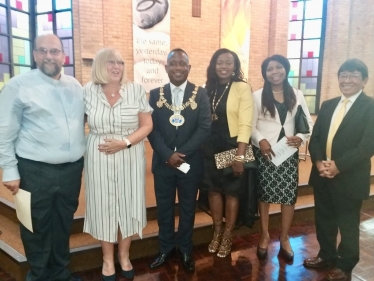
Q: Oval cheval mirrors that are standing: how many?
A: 0